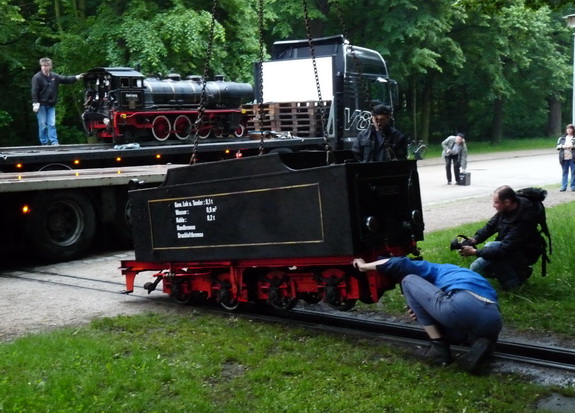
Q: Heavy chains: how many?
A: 4